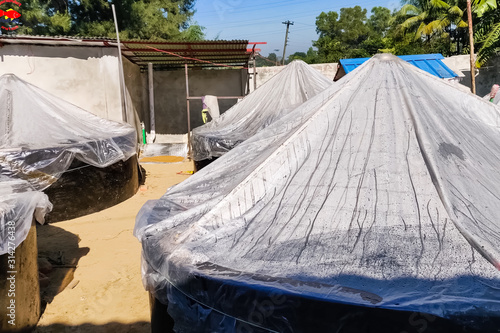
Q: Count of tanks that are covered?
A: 4